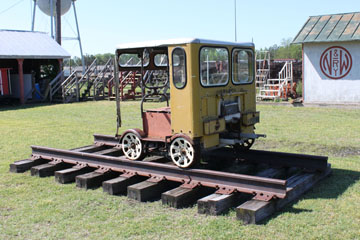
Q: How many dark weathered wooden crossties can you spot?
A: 9